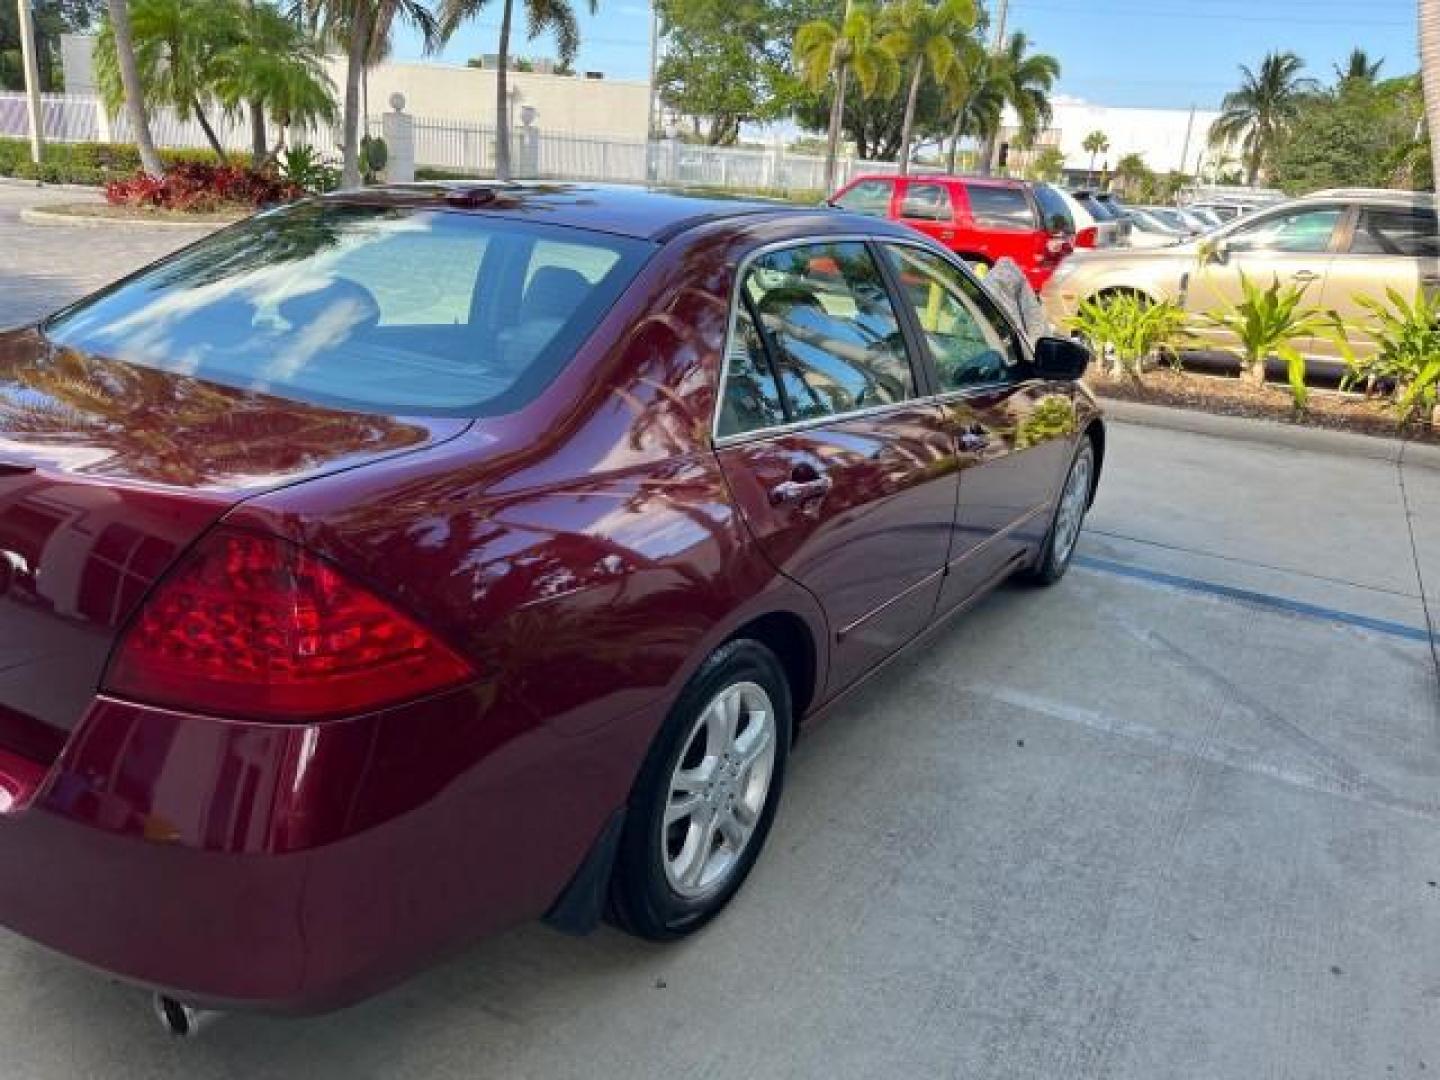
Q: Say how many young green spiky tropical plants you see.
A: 3